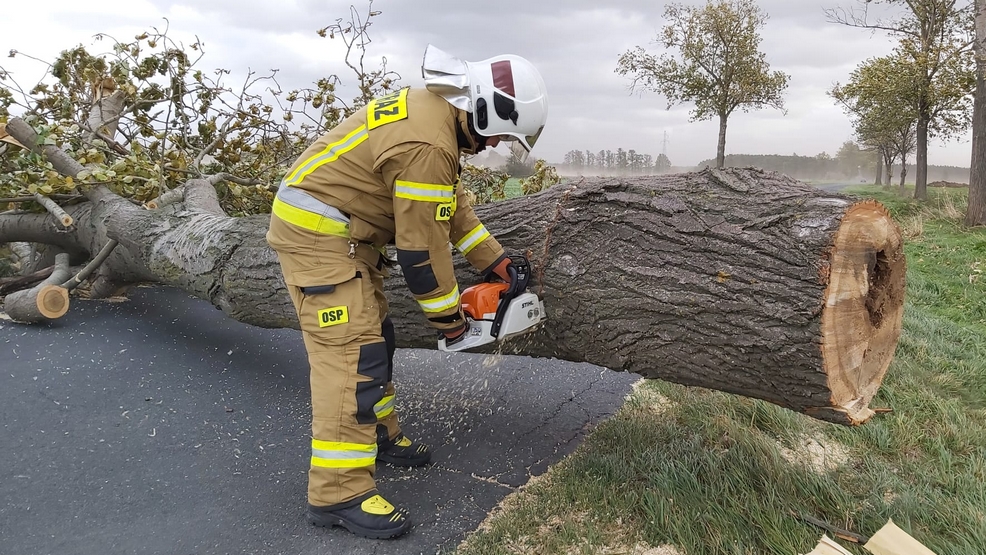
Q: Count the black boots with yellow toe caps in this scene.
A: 2